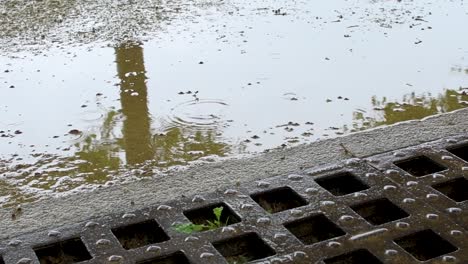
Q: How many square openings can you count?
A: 15